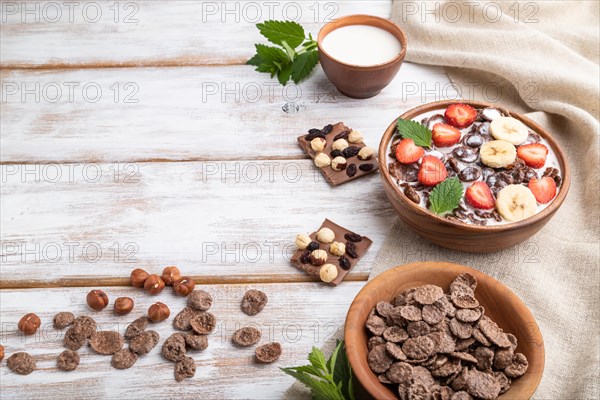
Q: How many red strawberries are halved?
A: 7